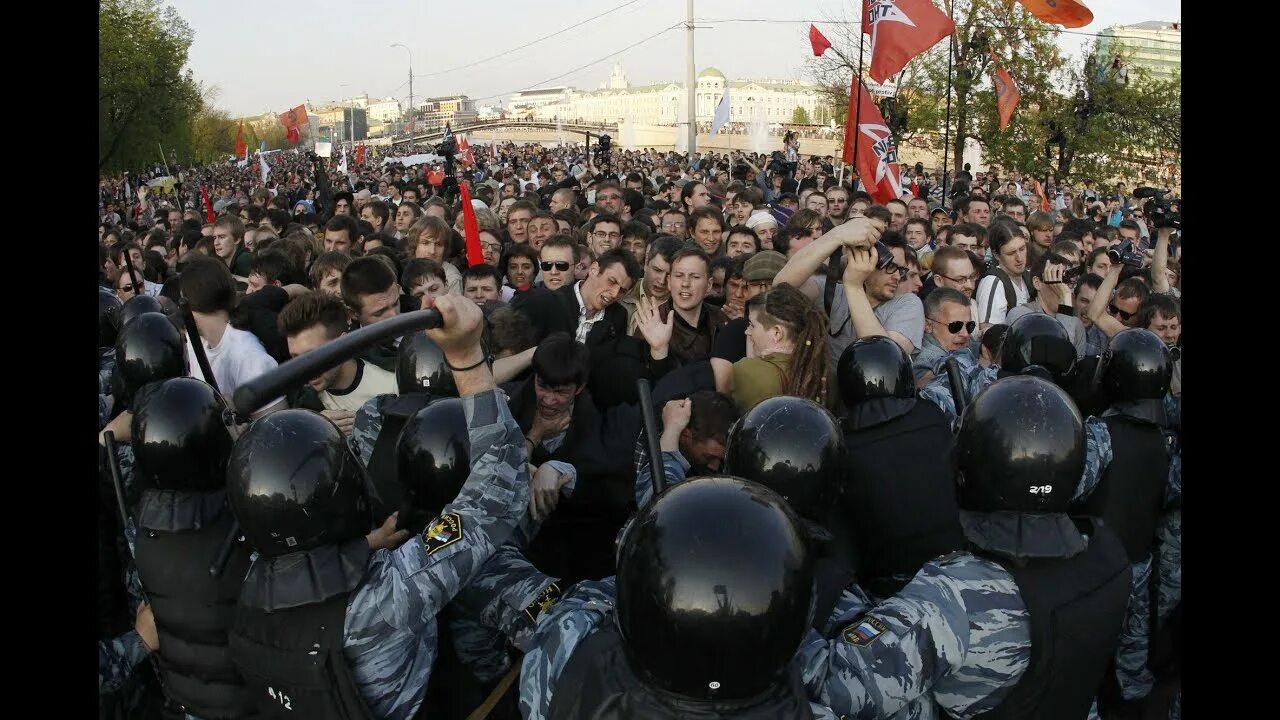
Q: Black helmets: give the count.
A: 13